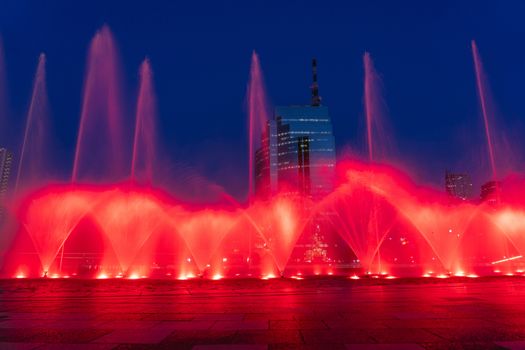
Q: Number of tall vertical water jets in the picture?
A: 6